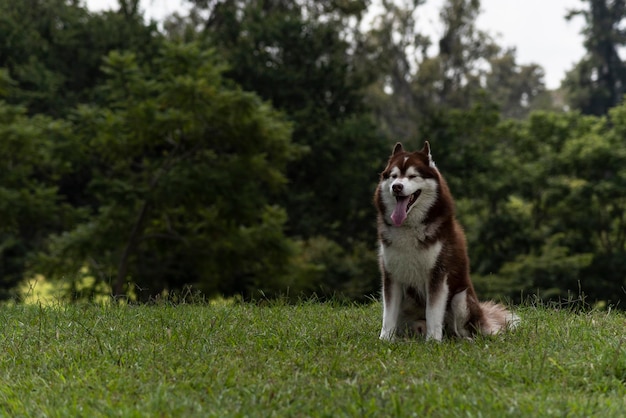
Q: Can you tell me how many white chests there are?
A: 1